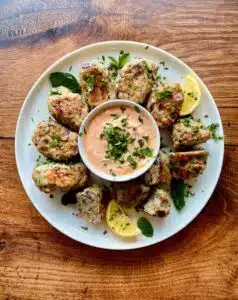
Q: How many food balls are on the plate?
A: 12